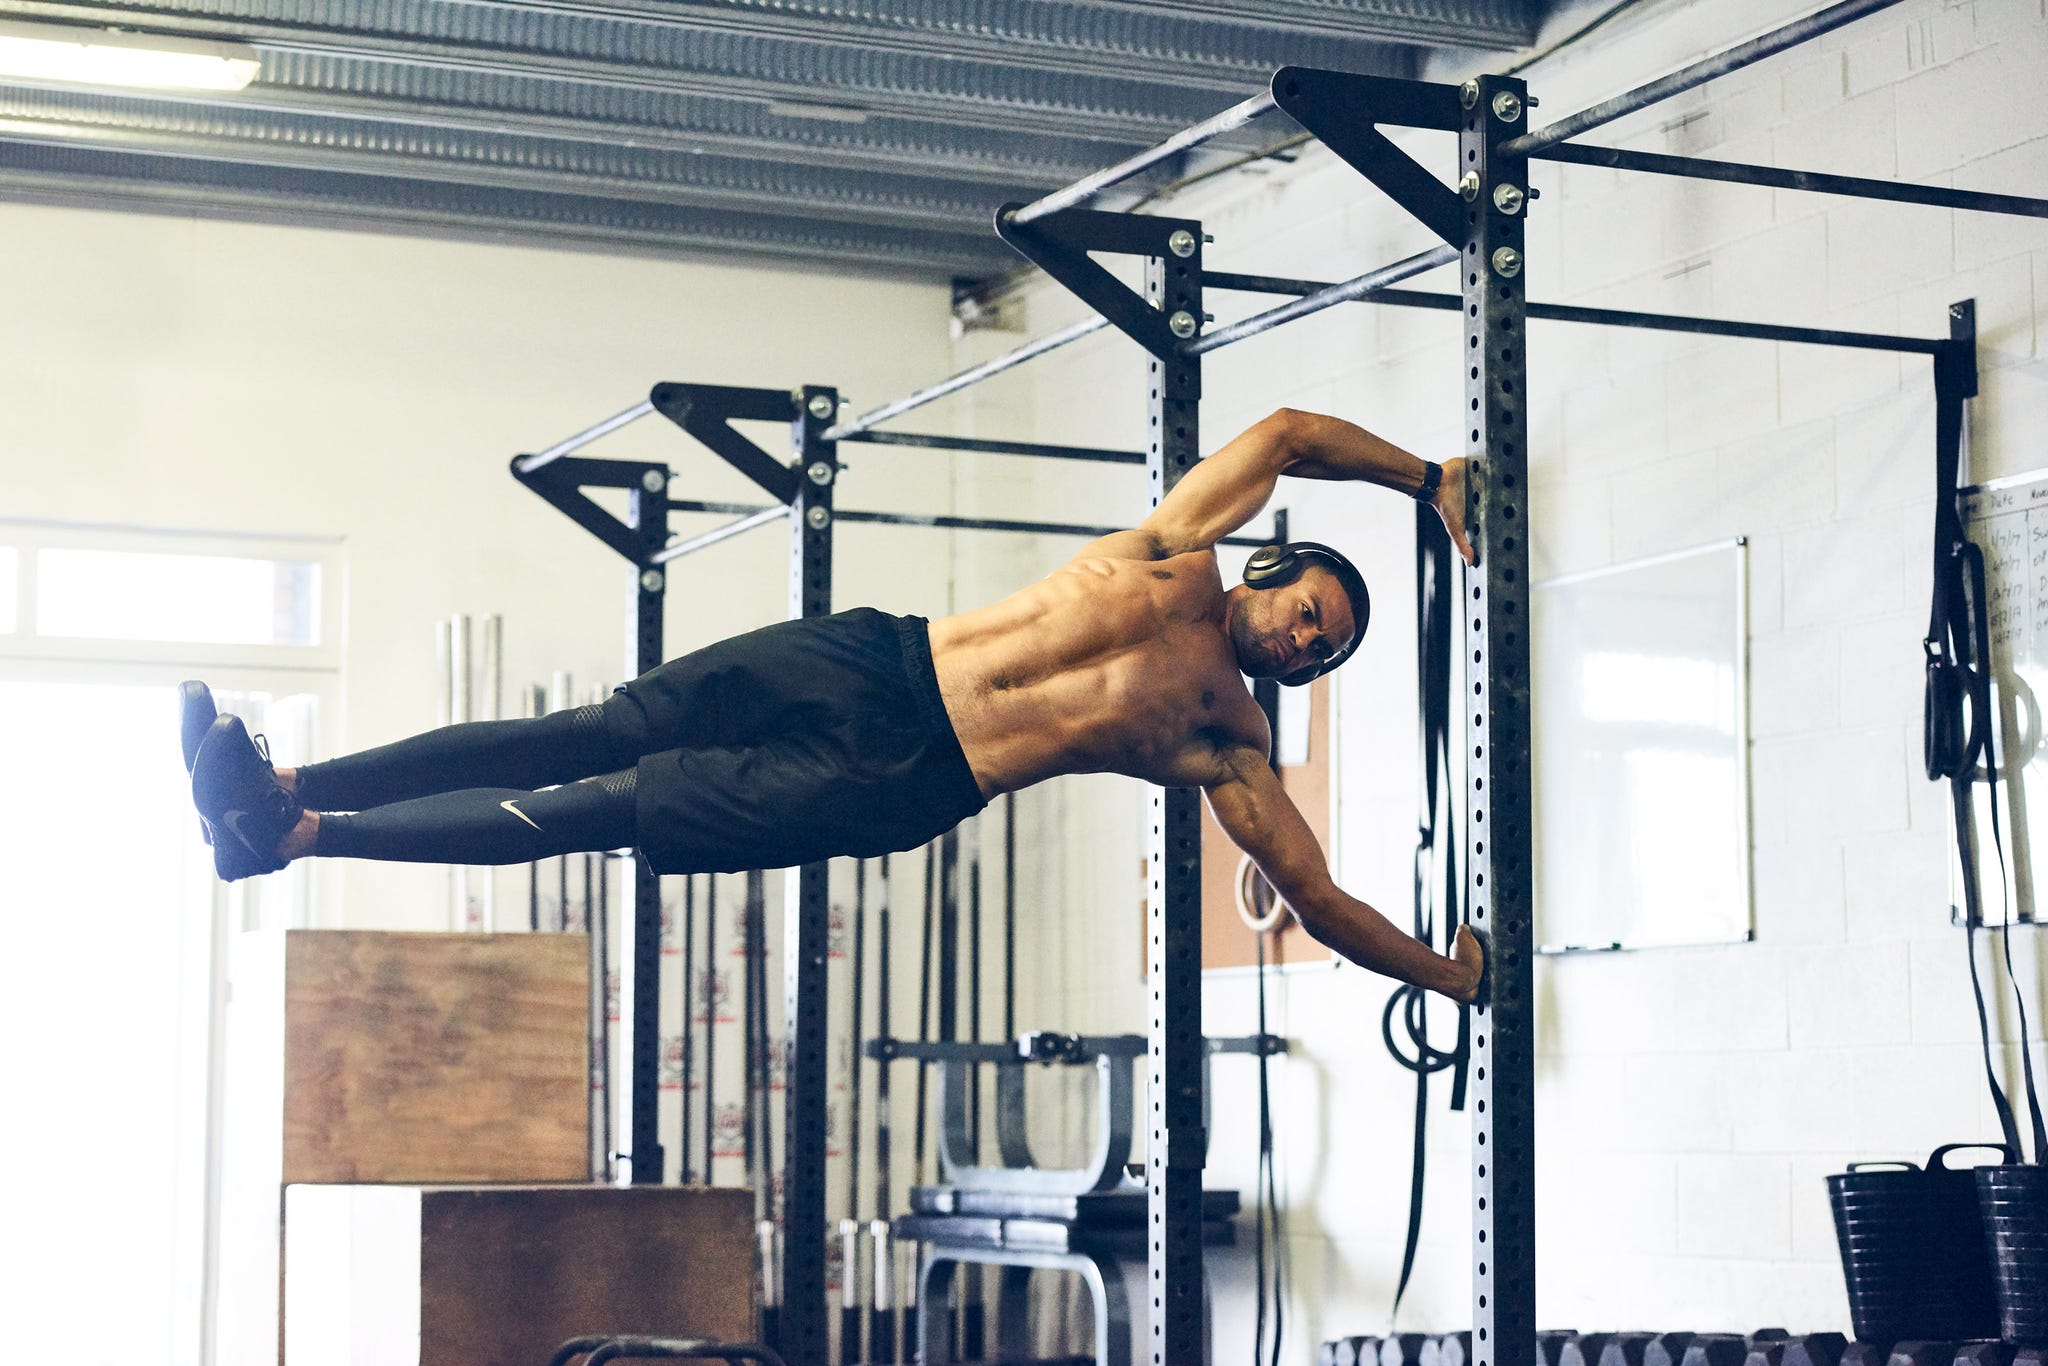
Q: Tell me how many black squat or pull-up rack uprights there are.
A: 4